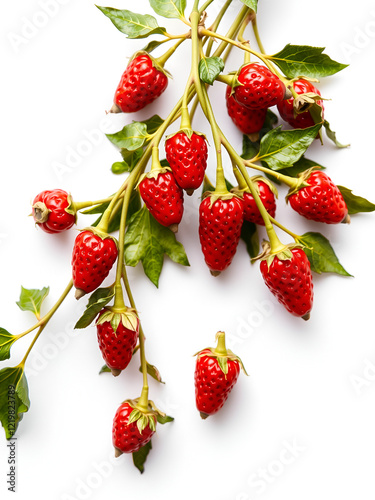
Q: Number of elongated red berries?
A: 15